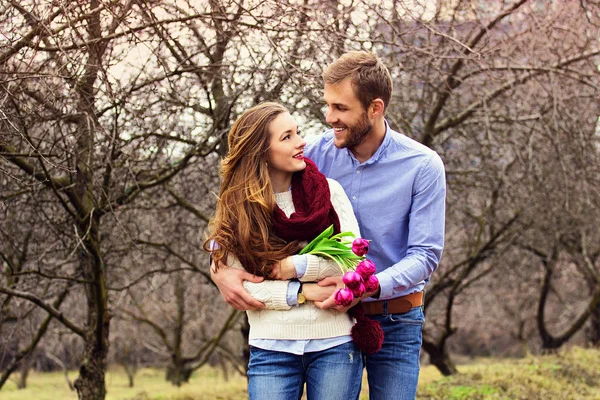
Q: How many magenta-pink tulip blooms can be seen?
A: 6